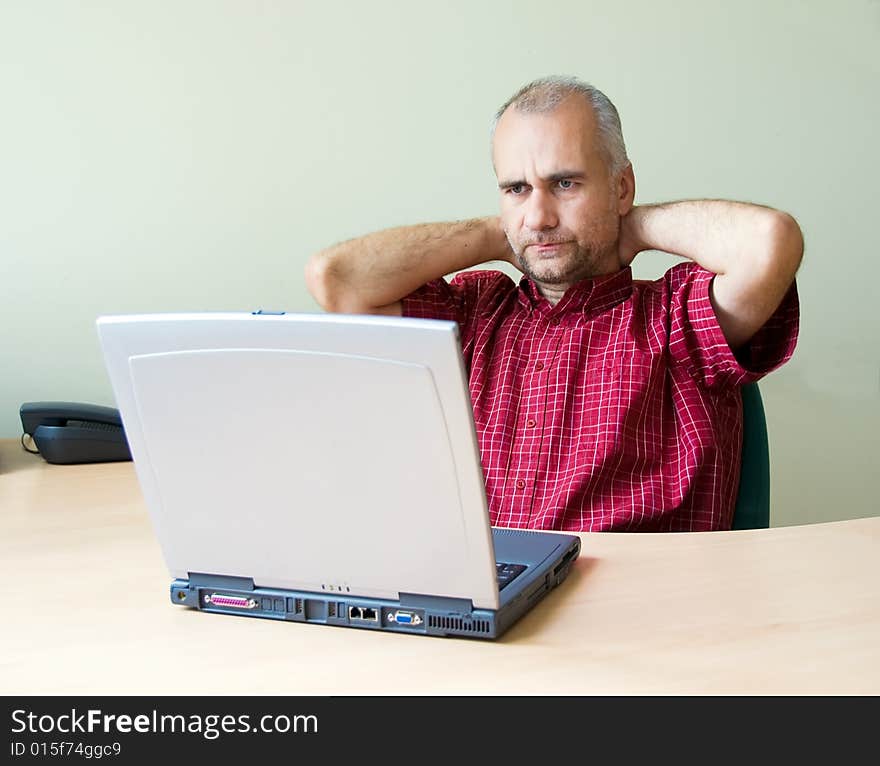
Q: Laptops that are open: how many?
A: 1